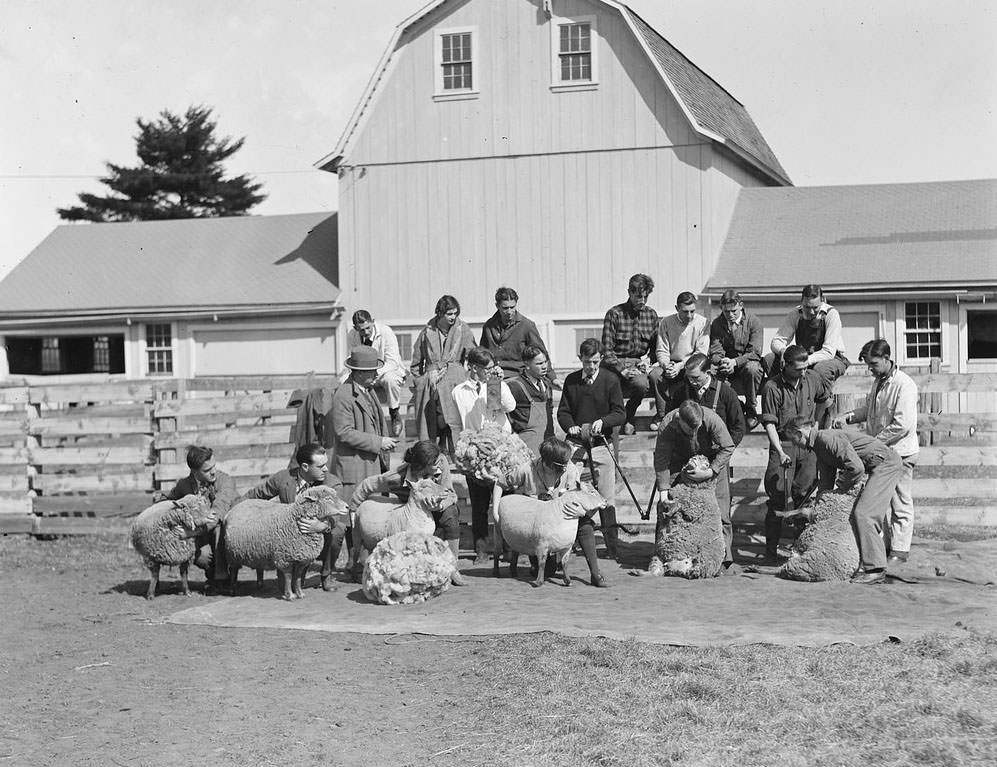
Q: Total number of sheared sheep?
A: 2